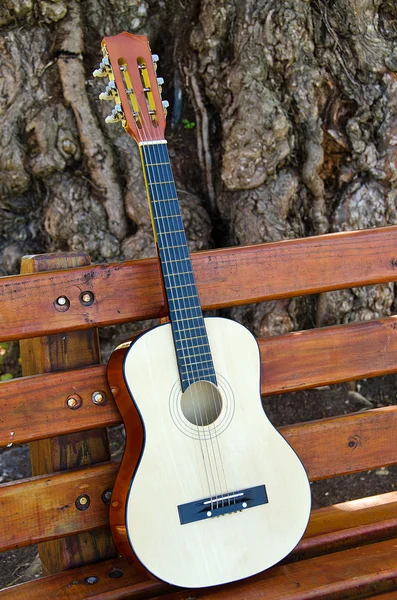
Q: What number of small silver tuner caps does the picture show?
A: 6